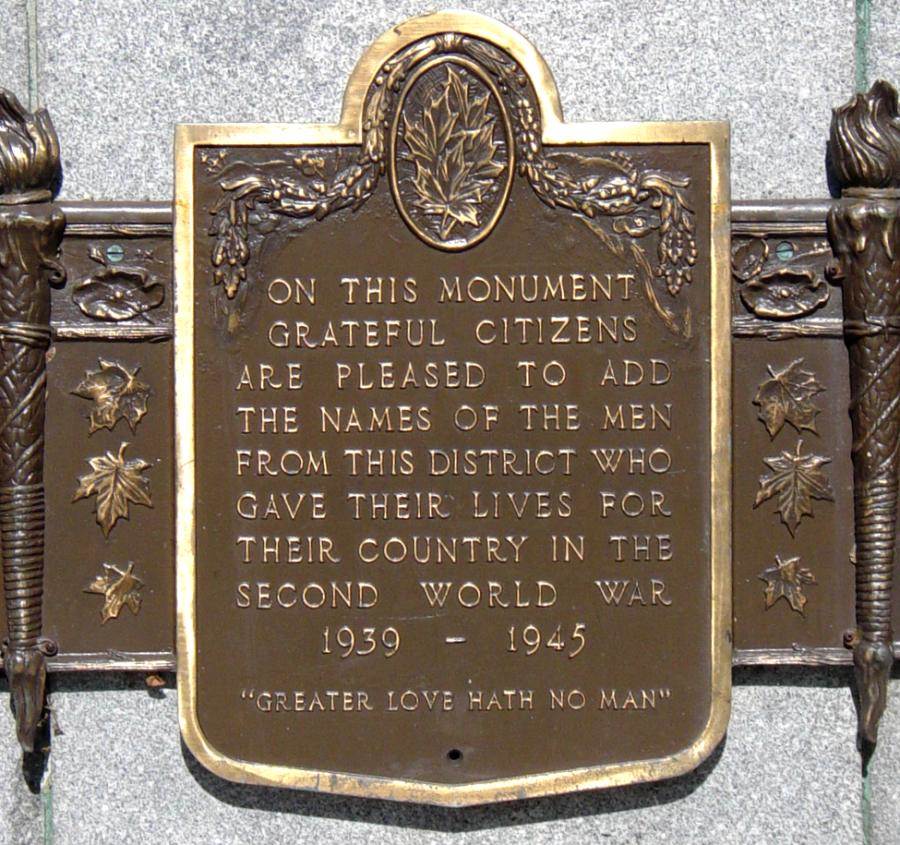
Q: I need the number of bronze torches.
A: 2